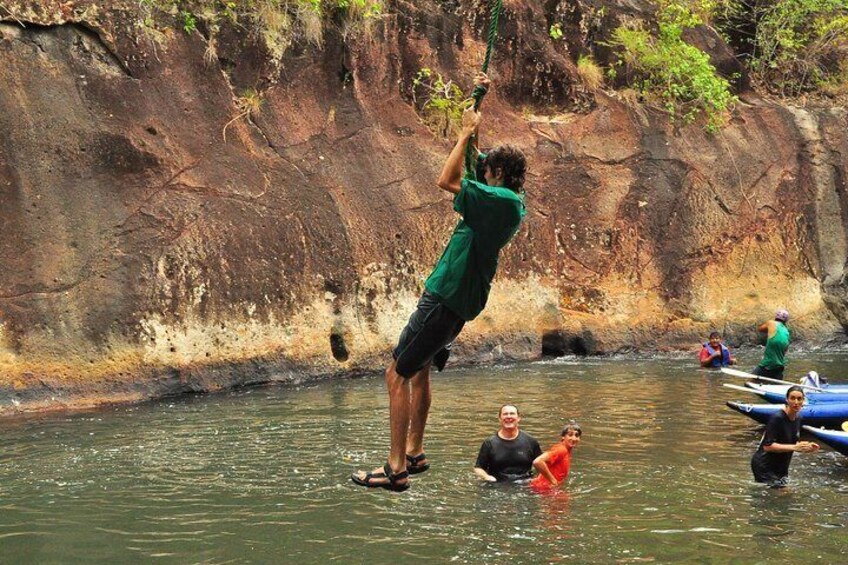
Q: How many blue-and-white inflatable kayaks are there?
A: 3